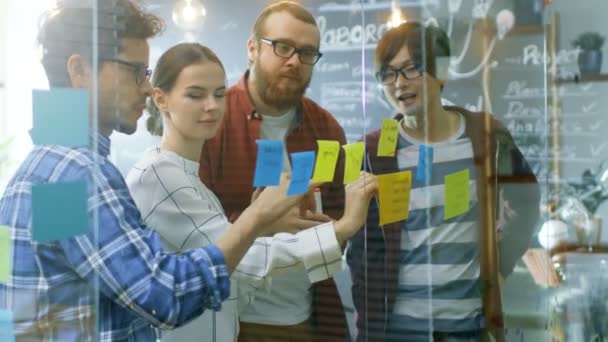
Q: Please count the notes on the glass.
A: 12